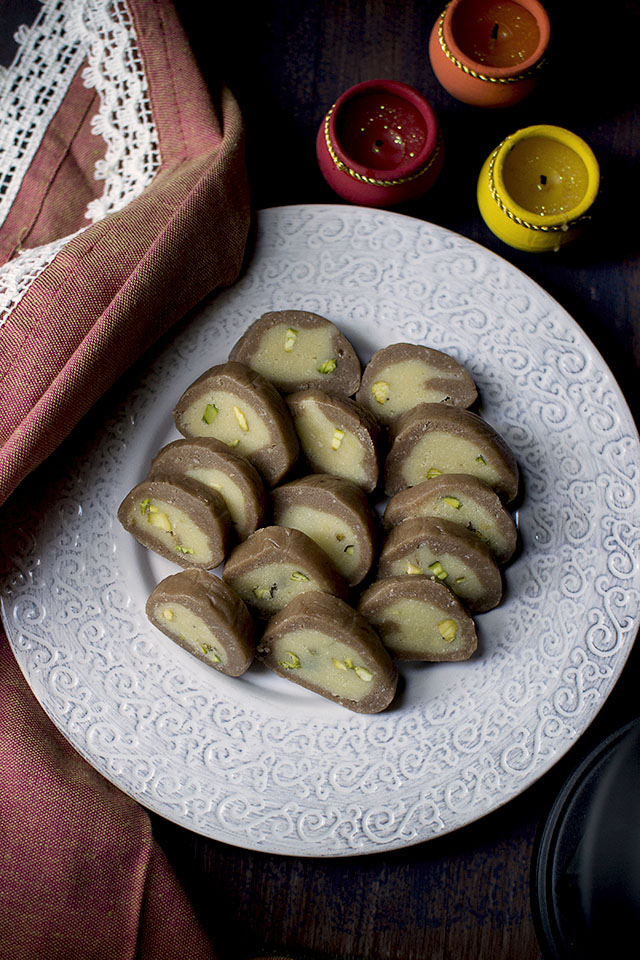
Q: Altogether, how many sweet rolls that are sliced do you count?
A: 14